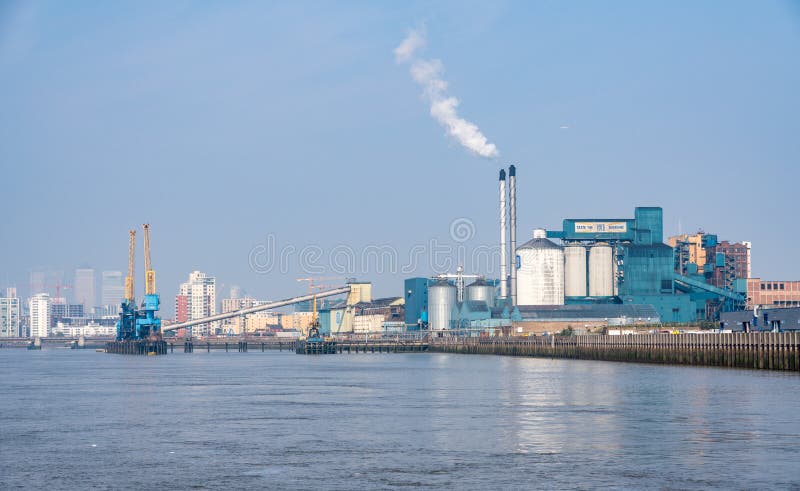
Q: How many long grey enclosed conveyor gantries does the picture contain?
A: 1